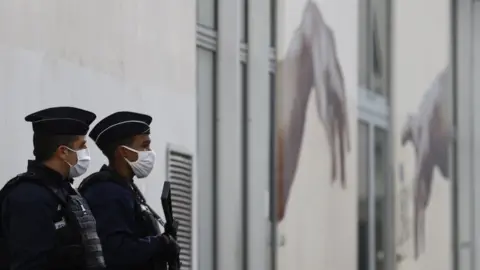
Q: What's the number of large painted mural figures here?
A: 2